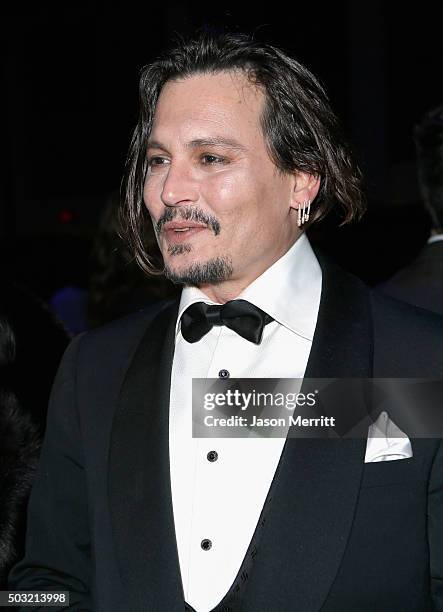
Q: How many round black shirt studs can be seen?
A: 3